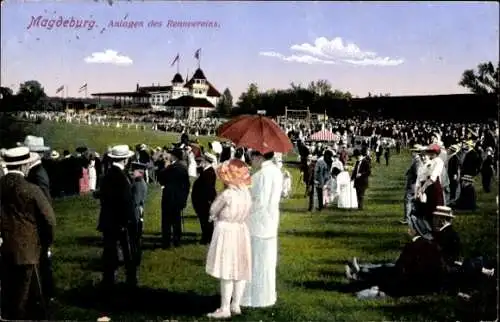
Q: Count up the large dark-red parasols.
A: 1